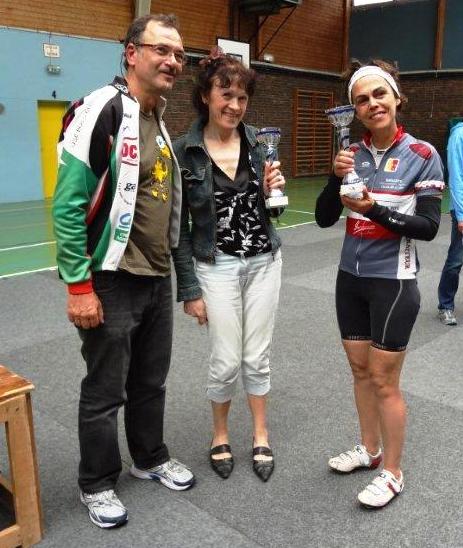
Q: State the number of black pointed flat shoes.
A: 2